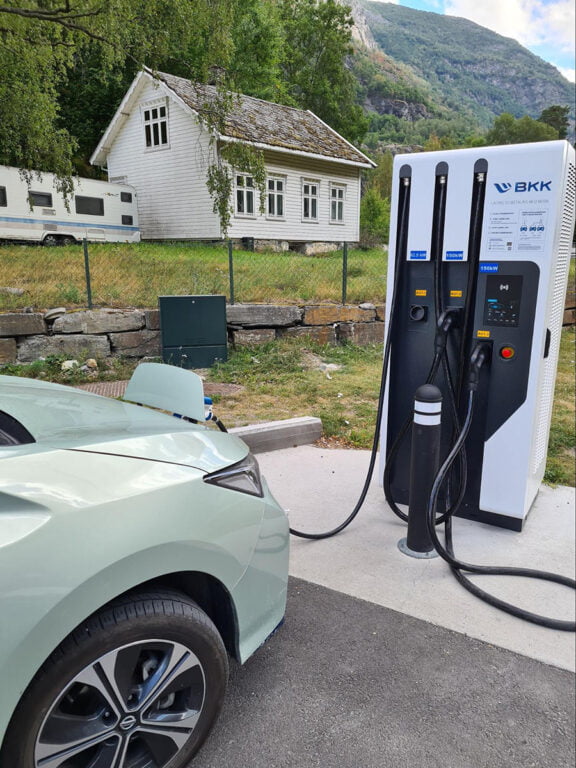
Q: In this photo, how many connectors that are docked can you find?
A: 2